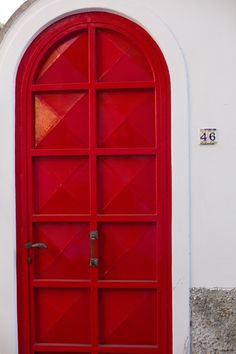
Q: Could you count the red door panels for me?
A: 10